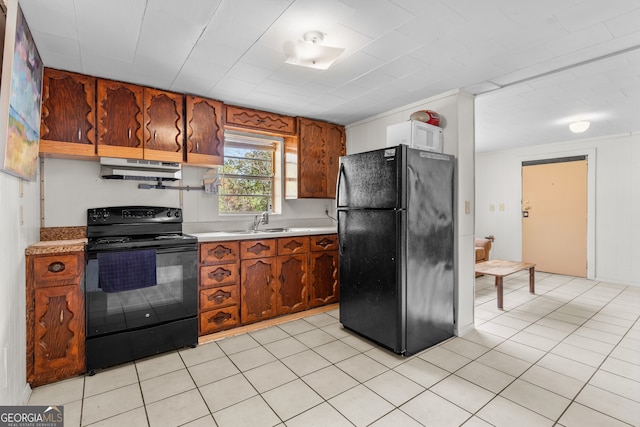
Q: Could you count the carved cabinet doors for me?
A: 10